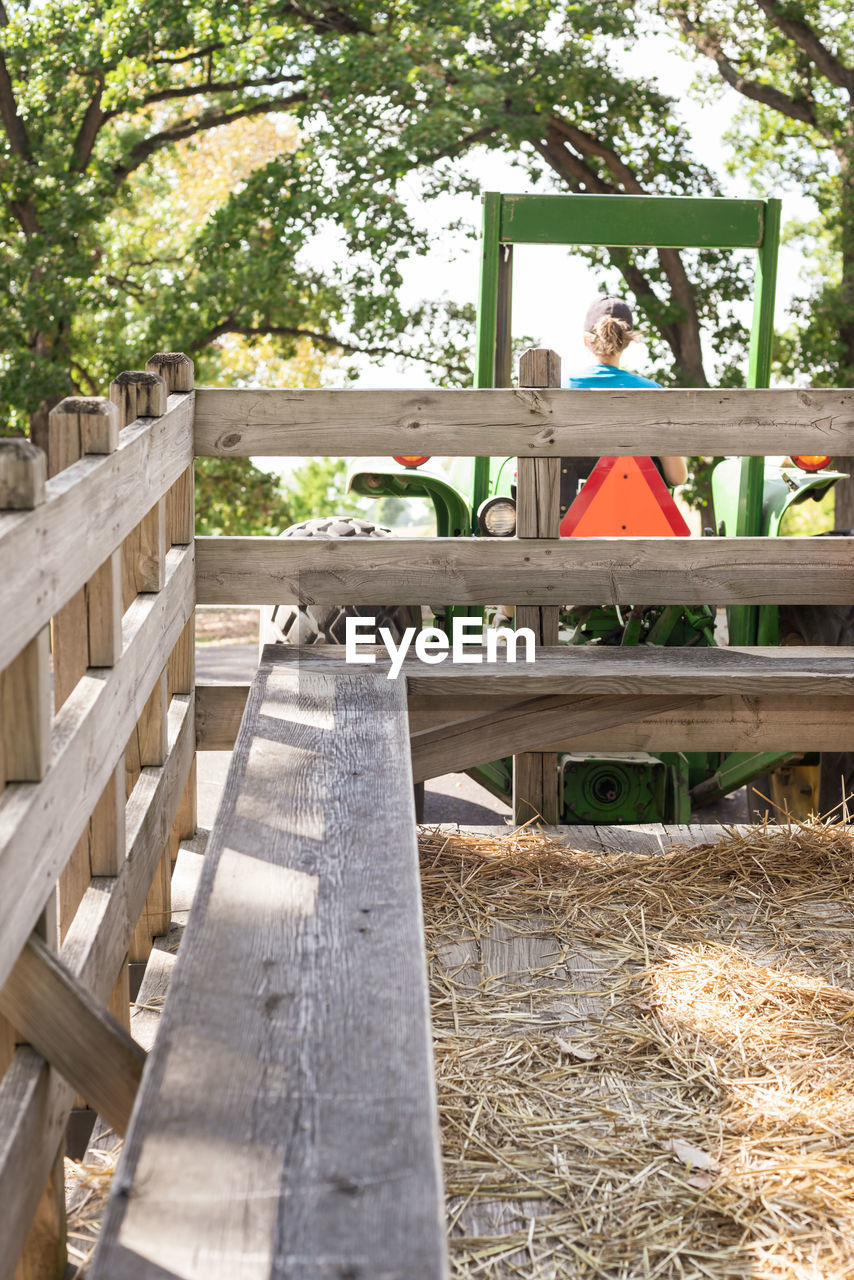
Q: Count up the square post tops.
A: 5